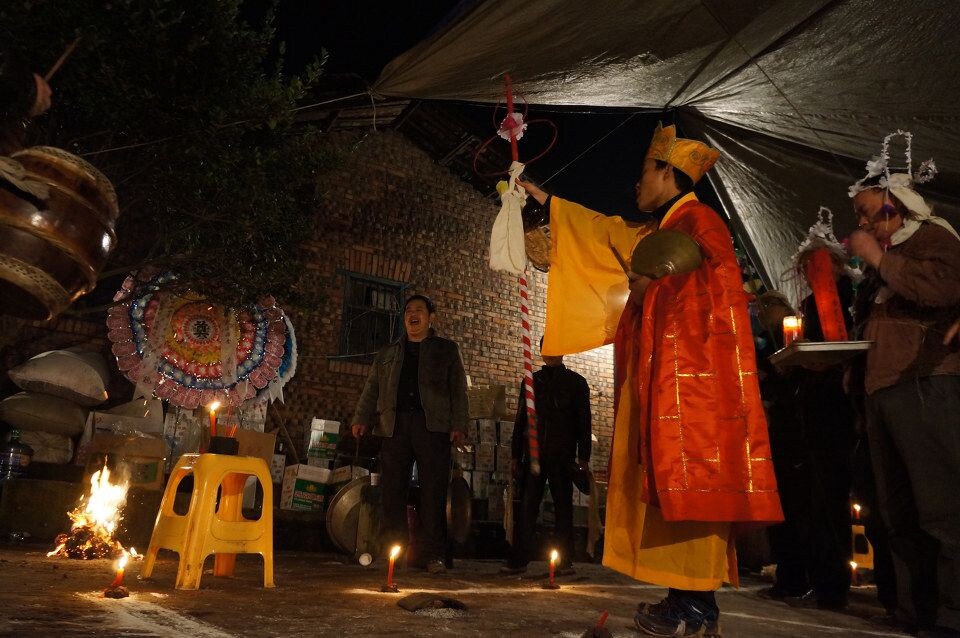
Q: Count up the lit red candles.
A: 7